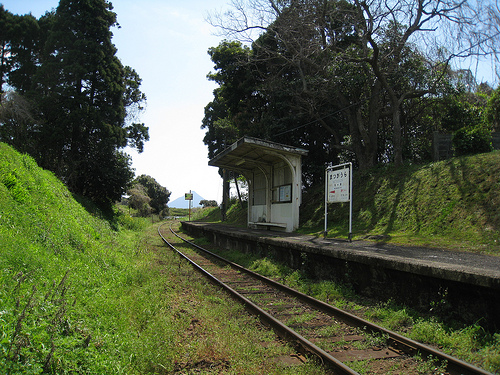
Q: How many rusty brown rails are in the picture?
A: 2